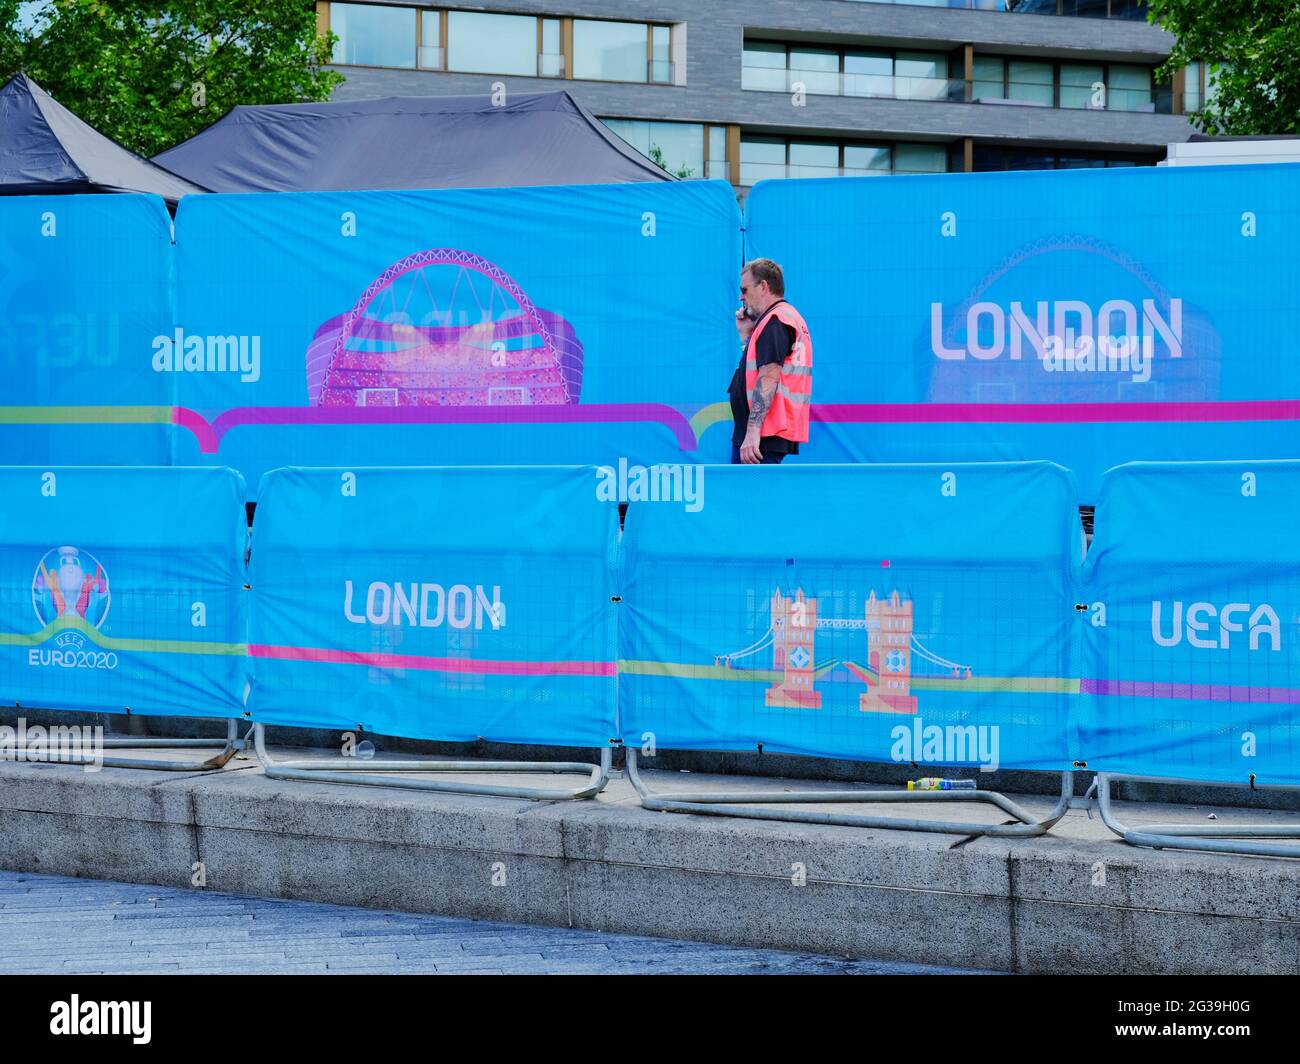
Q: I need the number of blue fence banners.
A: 7